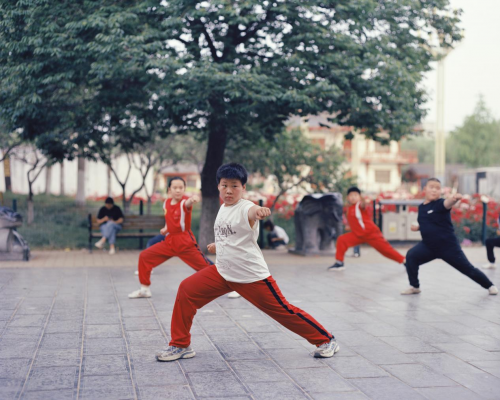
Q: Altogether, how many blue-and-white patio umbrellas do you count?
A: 0